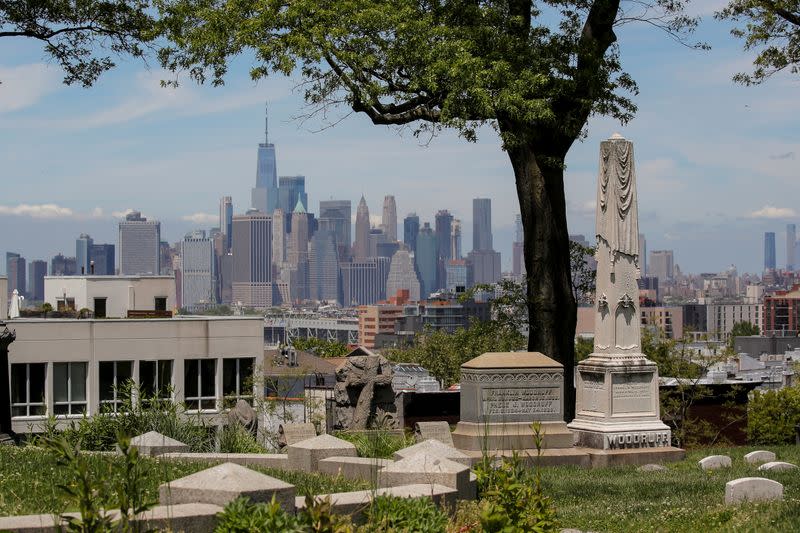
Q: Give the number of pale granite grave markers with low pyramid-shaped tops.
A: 5